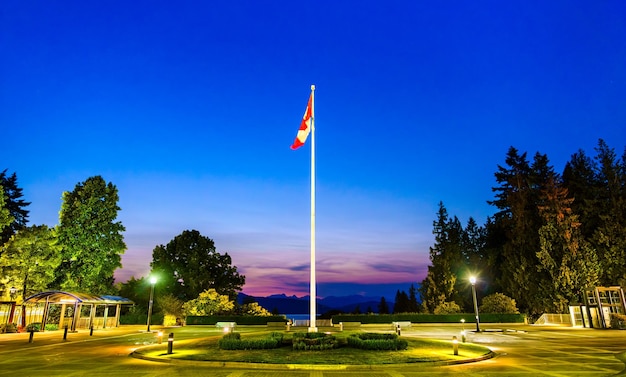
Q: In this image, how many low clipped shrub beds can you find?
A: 3